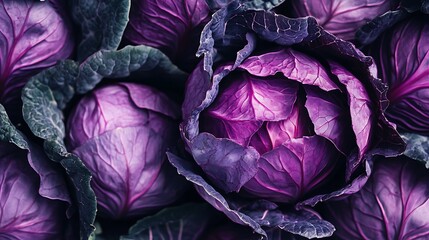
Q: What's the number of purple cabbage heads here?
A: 8